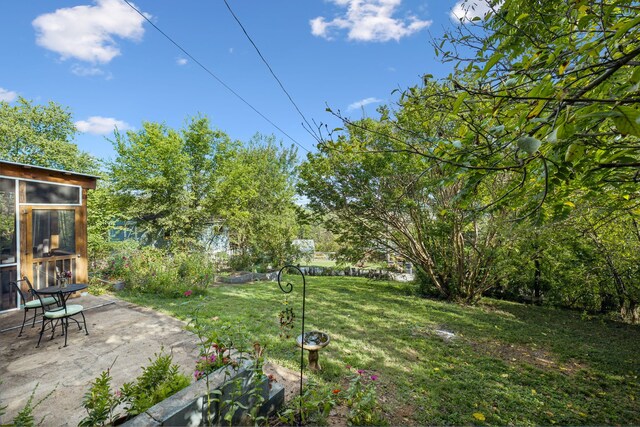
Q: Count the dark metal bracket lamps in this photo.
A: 0